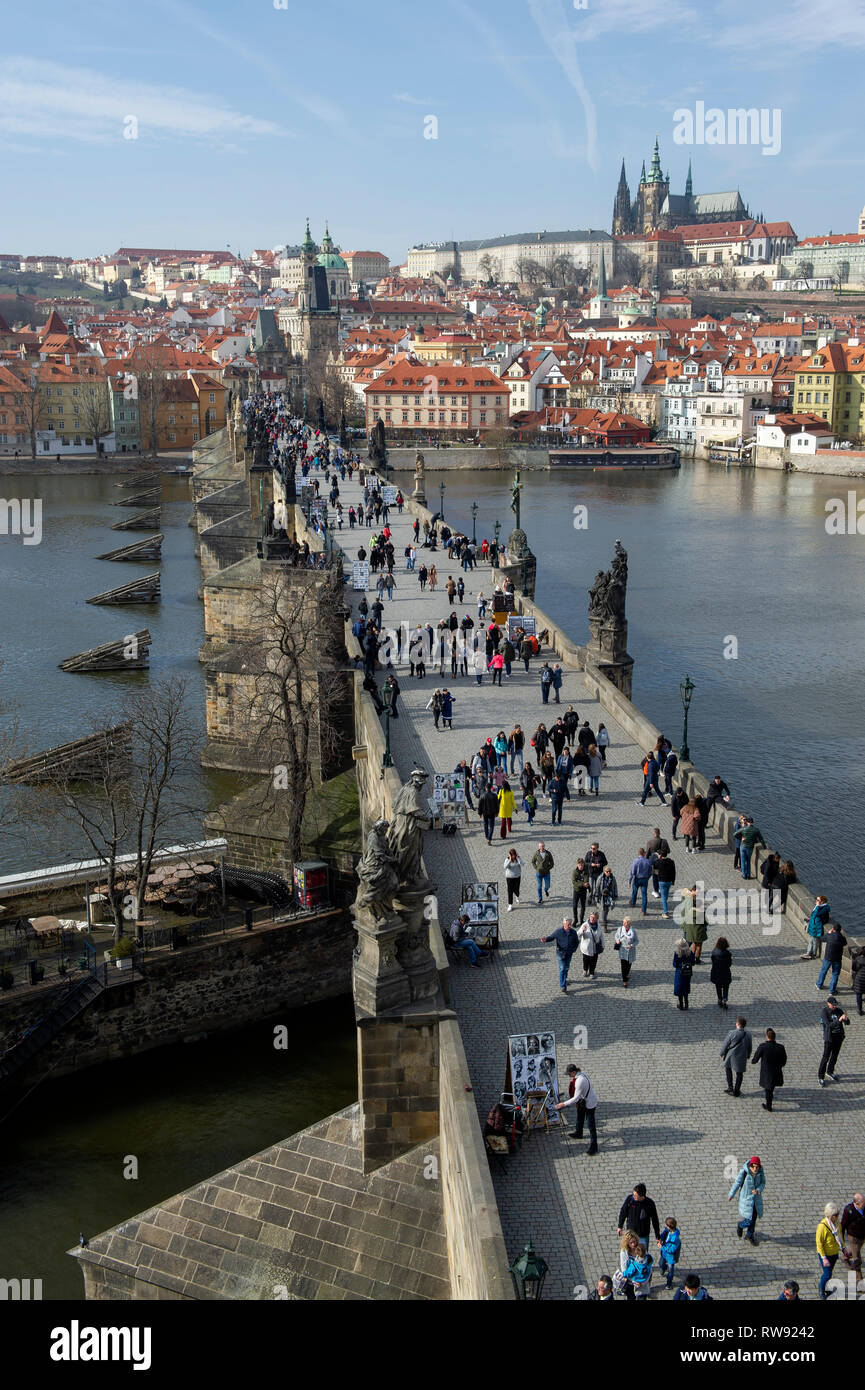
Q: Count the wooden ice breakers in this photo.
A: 7